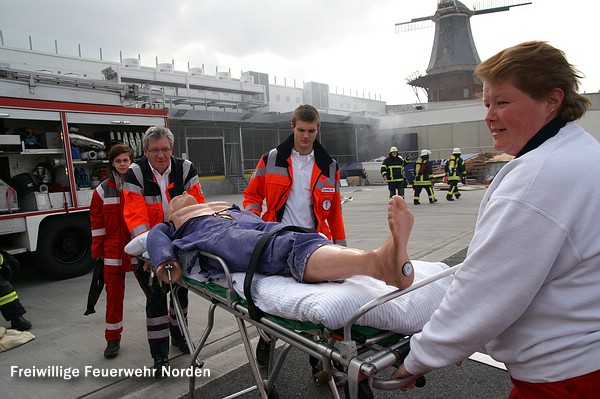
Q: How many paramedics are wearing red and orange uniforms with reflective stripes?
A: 3